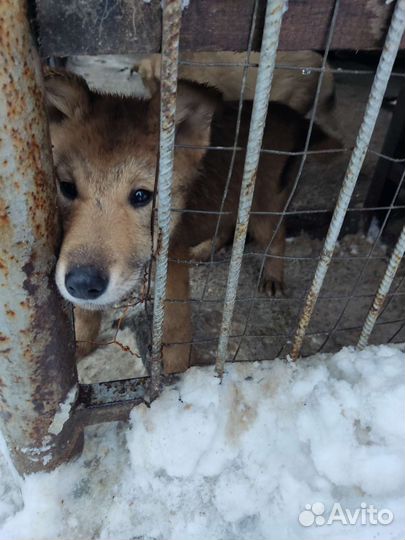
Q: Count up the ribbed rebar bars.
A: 4